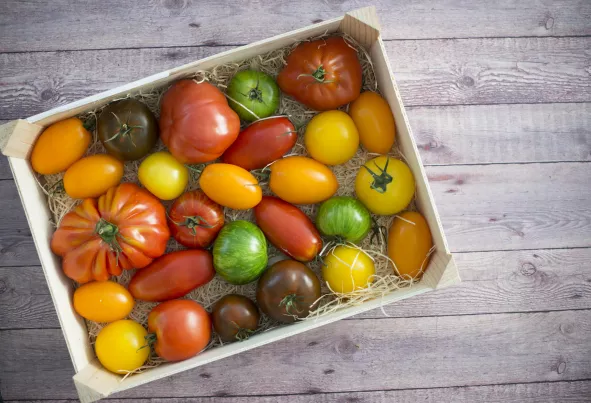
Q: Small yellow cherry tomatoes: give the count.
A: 5